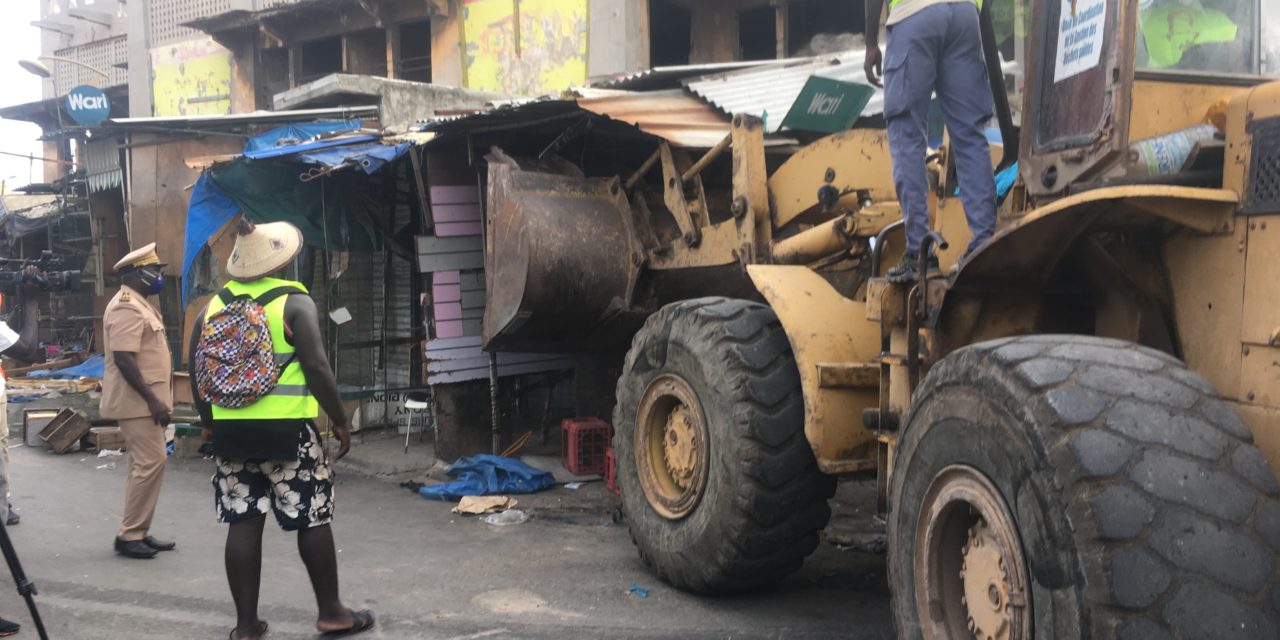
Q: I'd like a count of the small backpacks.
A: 1